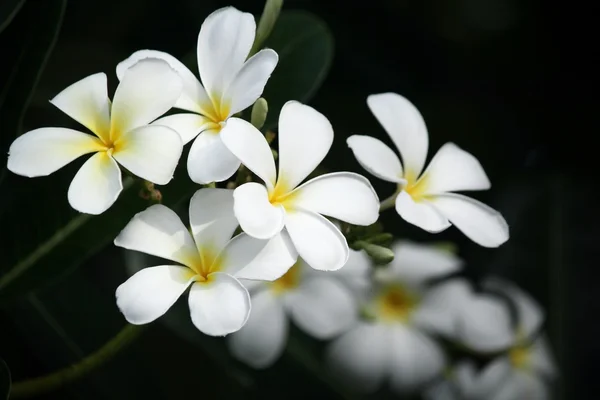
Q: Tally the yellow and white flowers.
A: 8